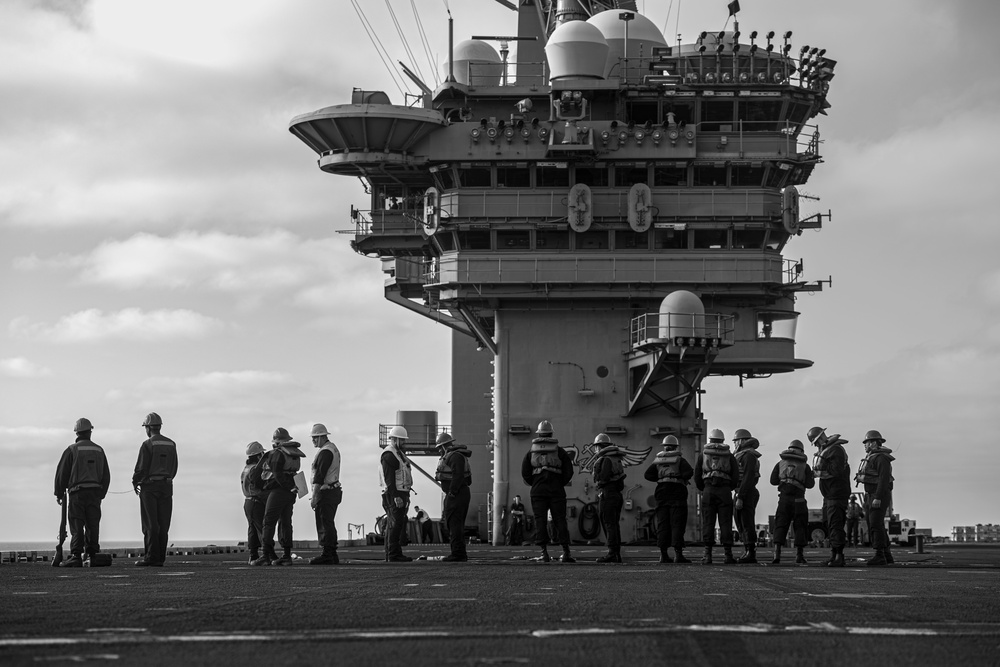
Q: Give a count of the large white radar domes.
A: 4